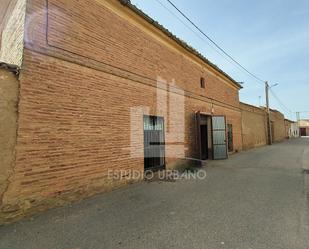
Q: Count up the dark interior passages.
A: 1